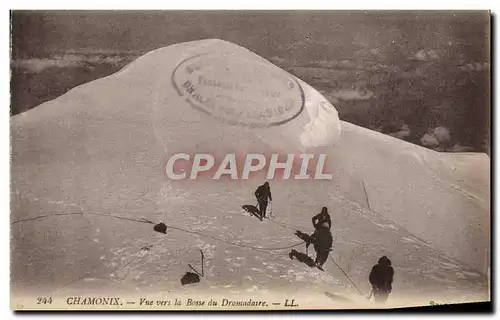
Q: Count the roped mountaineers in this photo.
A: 4